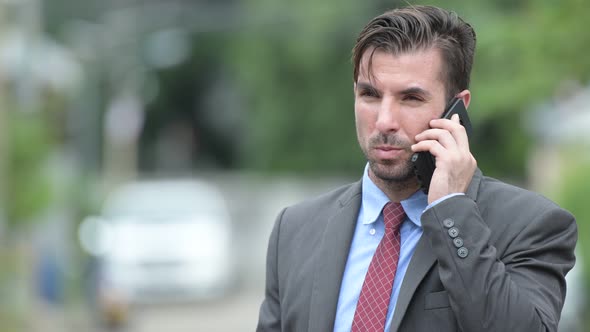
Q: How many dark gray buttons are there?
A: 4